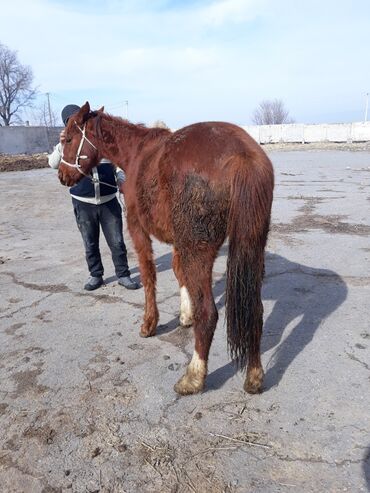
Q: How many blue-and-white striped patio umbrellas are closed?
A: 0